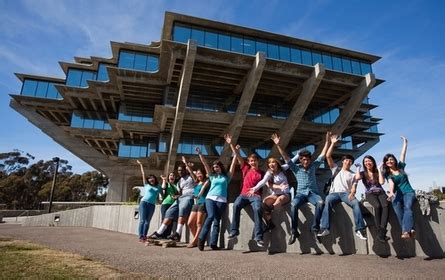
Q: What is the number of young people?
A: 11